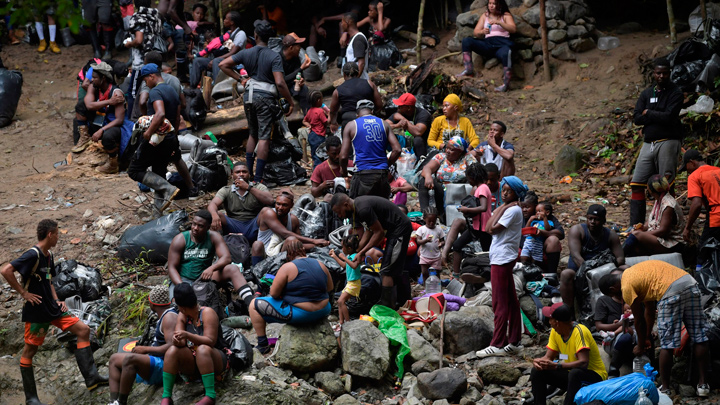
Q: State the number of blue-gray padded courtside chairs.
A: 0